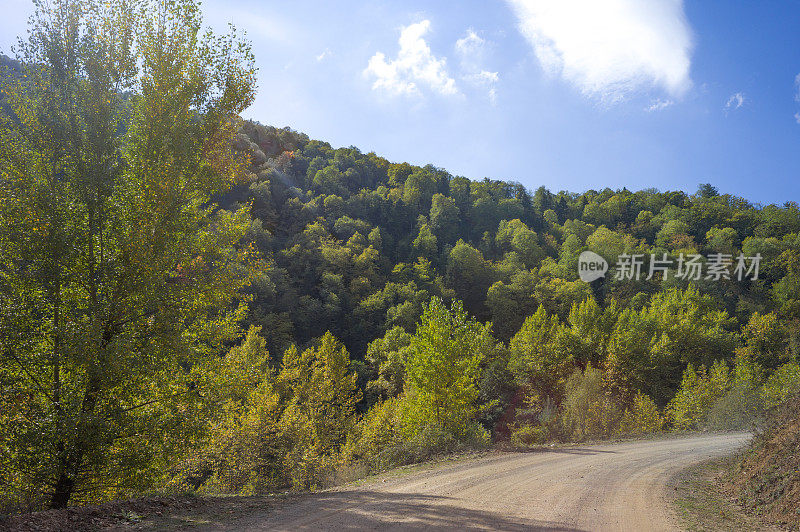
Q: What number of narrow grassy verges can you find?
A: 2